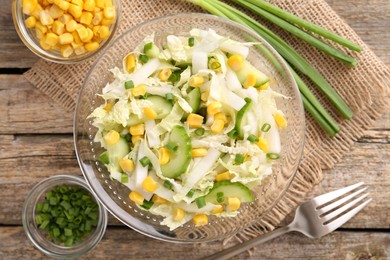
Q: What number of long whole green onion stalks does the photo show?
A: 5